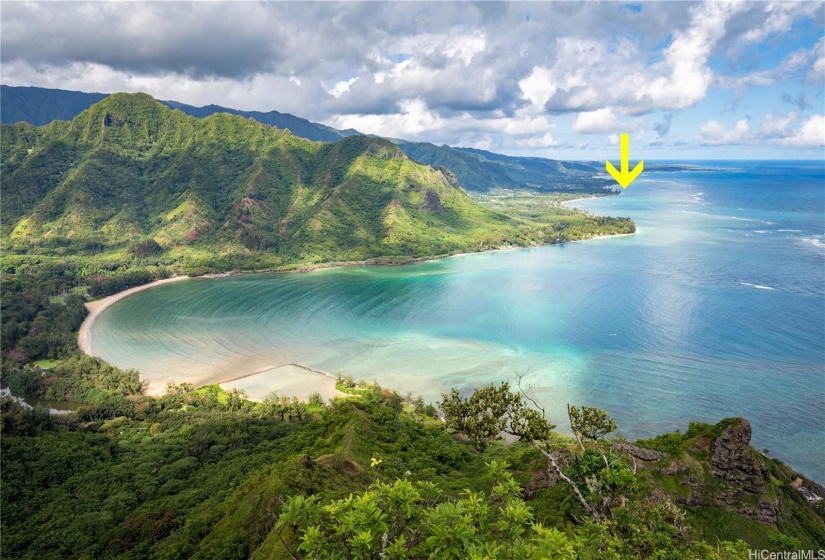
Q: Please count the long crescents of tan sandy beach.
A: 1